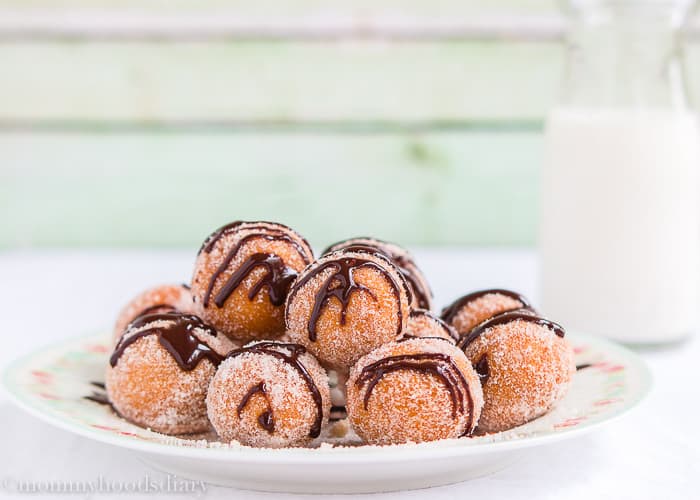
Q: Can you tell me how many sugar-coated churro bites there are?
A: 10